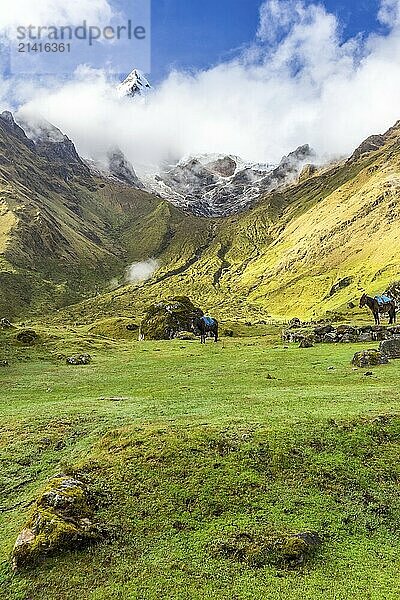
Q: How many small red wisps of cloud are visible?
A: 0